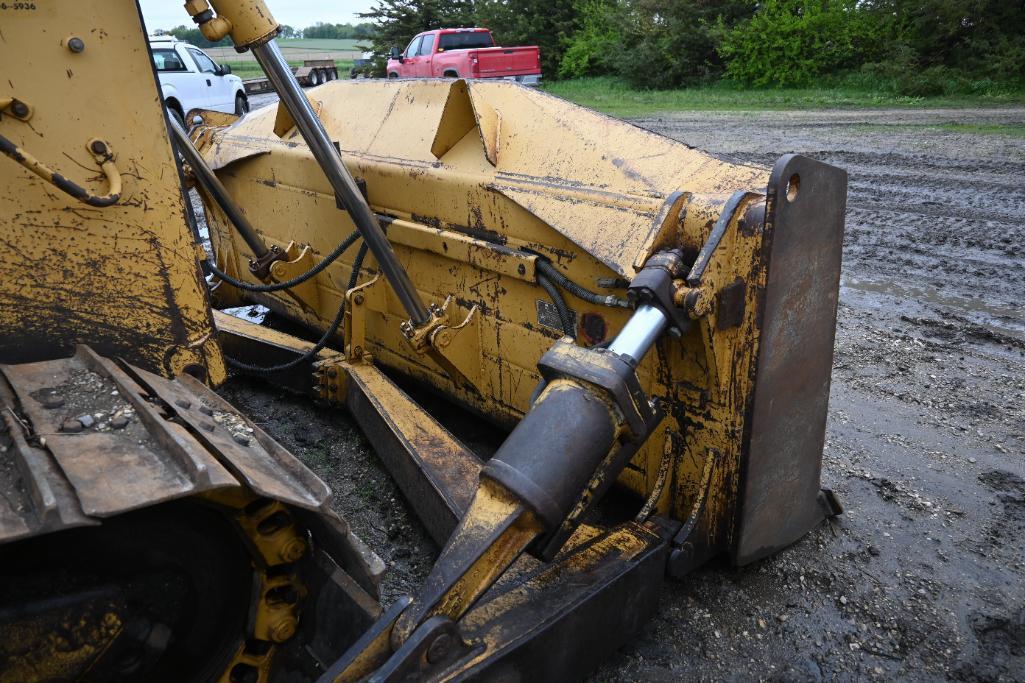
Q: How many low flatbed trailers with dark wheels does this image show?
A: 1